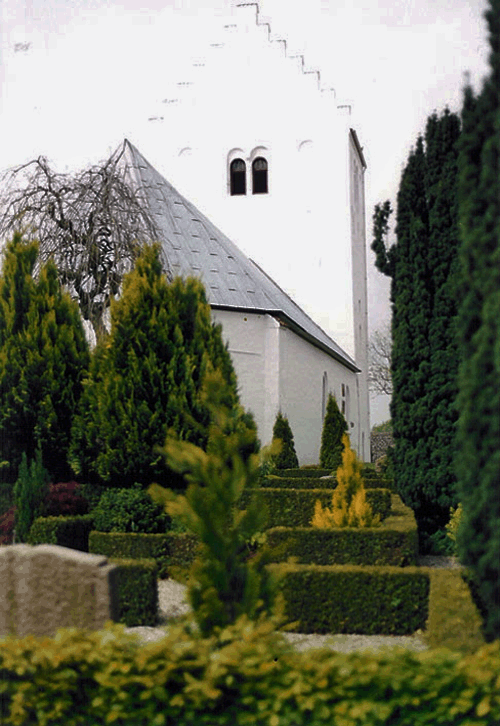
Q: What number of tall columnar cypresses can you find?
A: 2